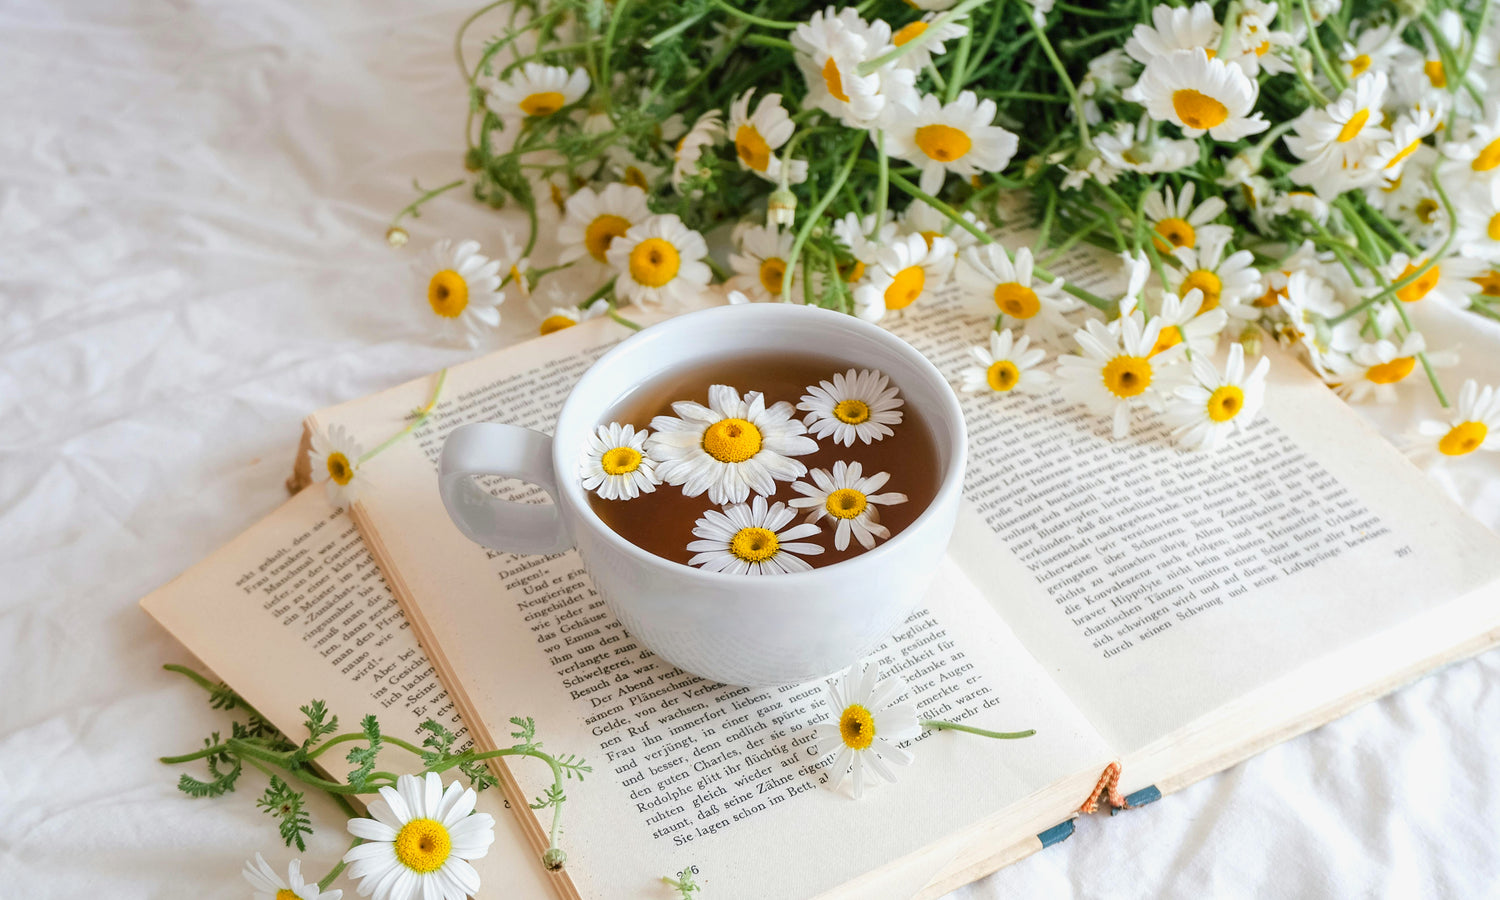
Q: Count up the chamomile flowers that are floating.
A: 5